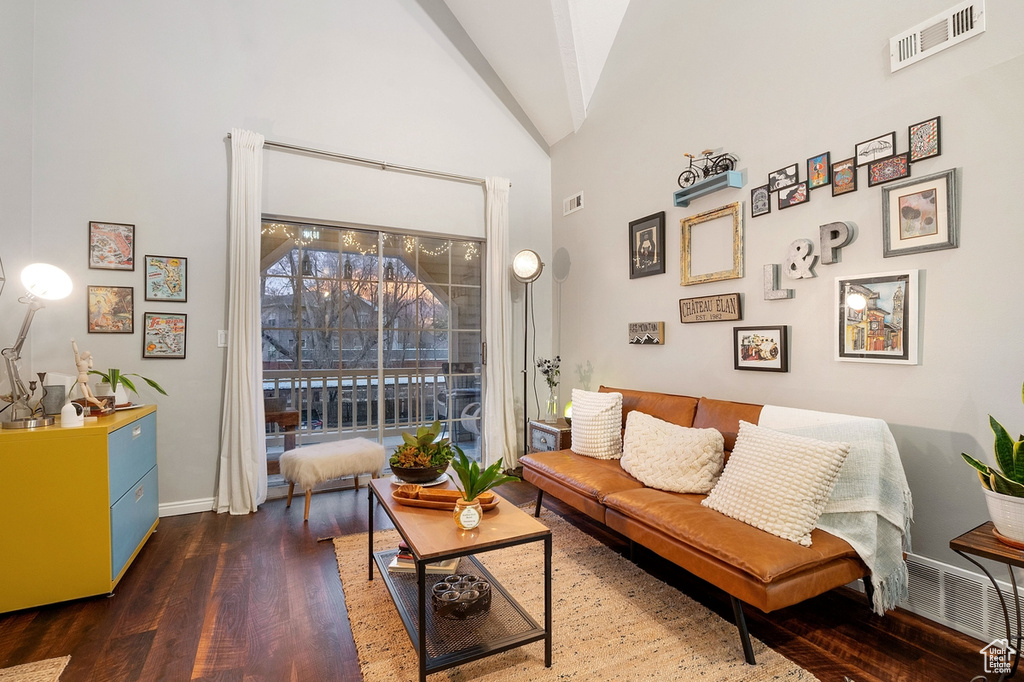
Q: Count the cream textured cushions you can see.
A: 3